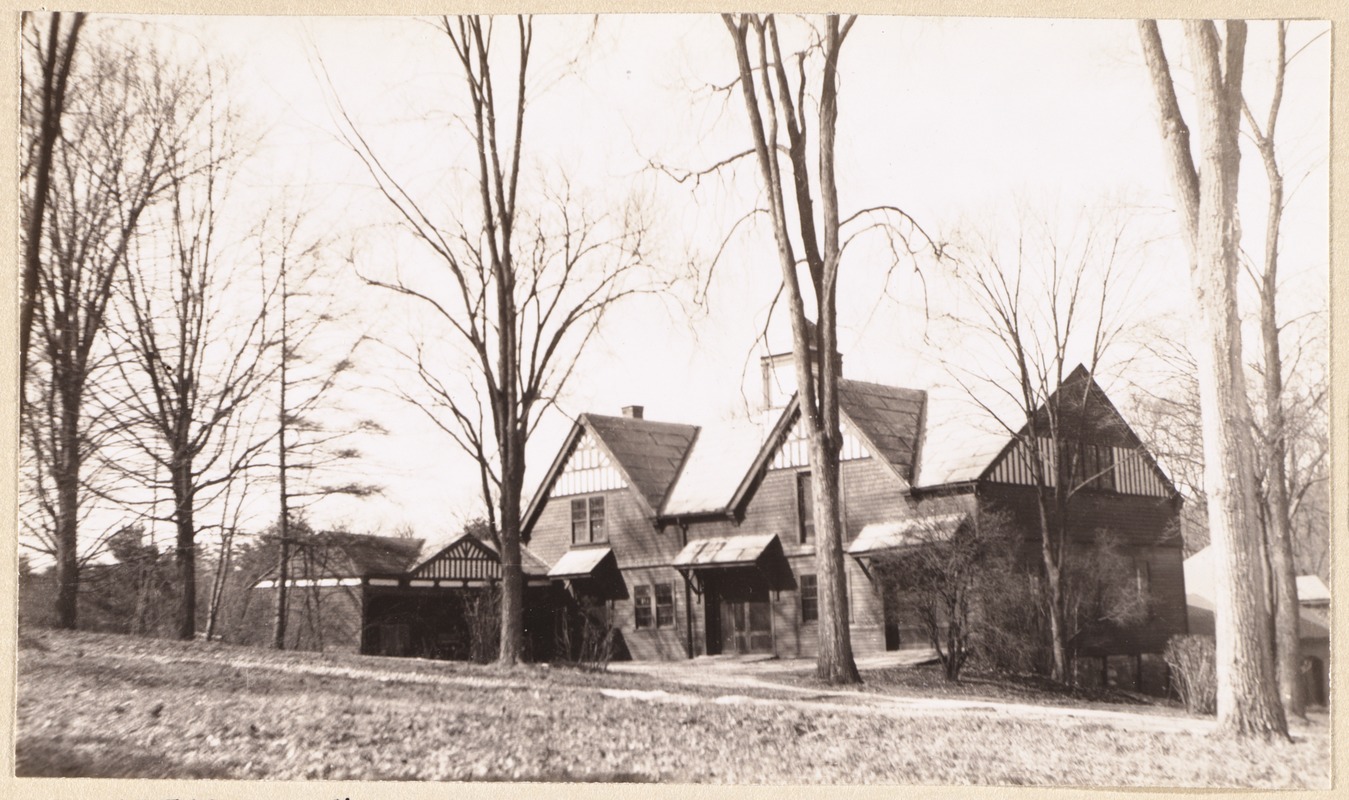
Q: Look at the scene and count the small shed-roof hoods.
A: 3